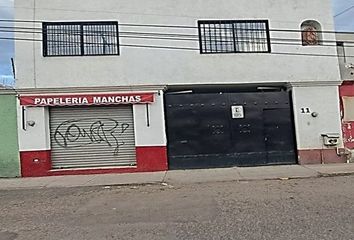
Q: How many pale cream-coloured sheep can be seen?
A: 0